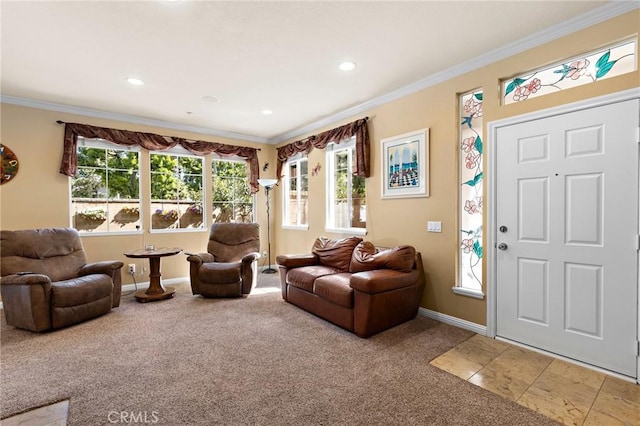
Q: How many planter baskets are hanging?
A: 4